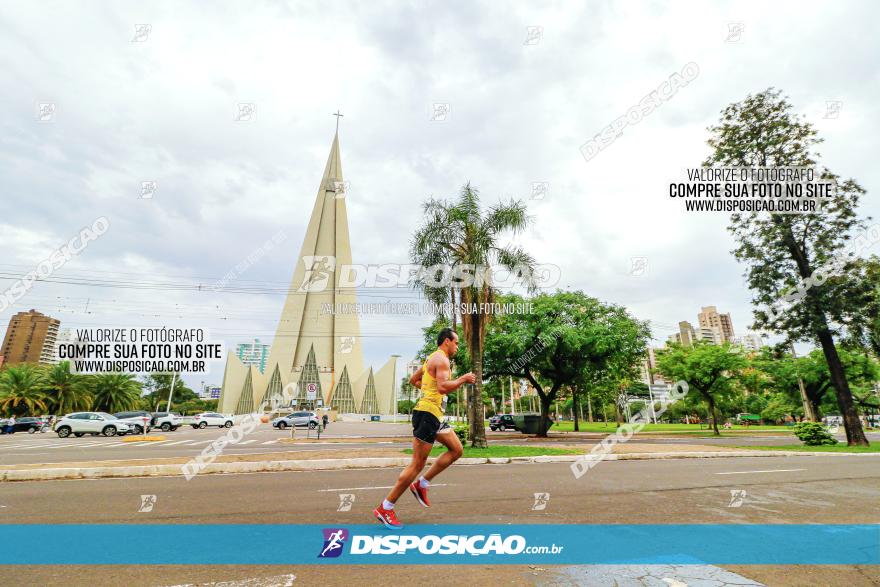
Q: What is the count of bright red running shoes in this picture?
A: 2